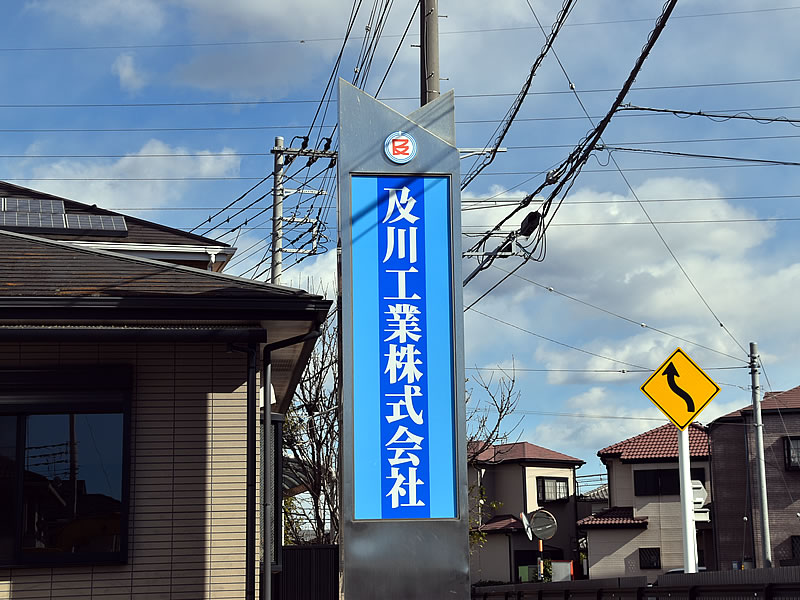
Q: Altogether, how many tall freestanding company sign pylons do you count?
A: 1